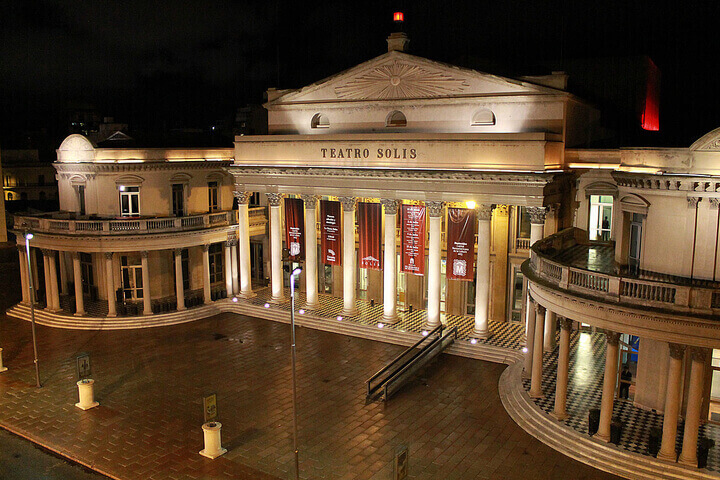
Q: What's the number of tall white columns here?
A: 8